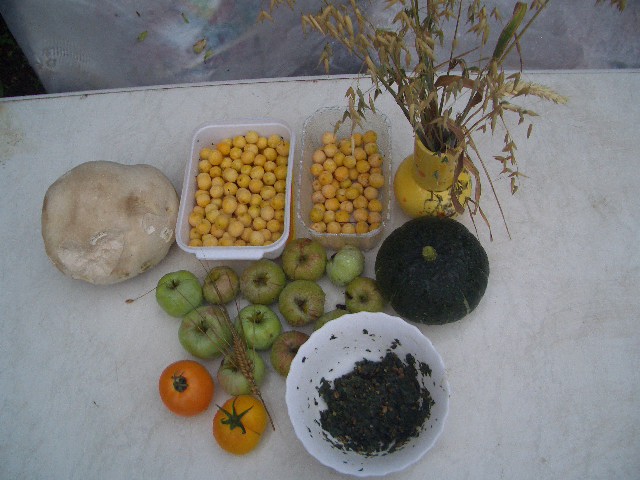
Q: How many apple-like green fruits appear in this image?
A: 12